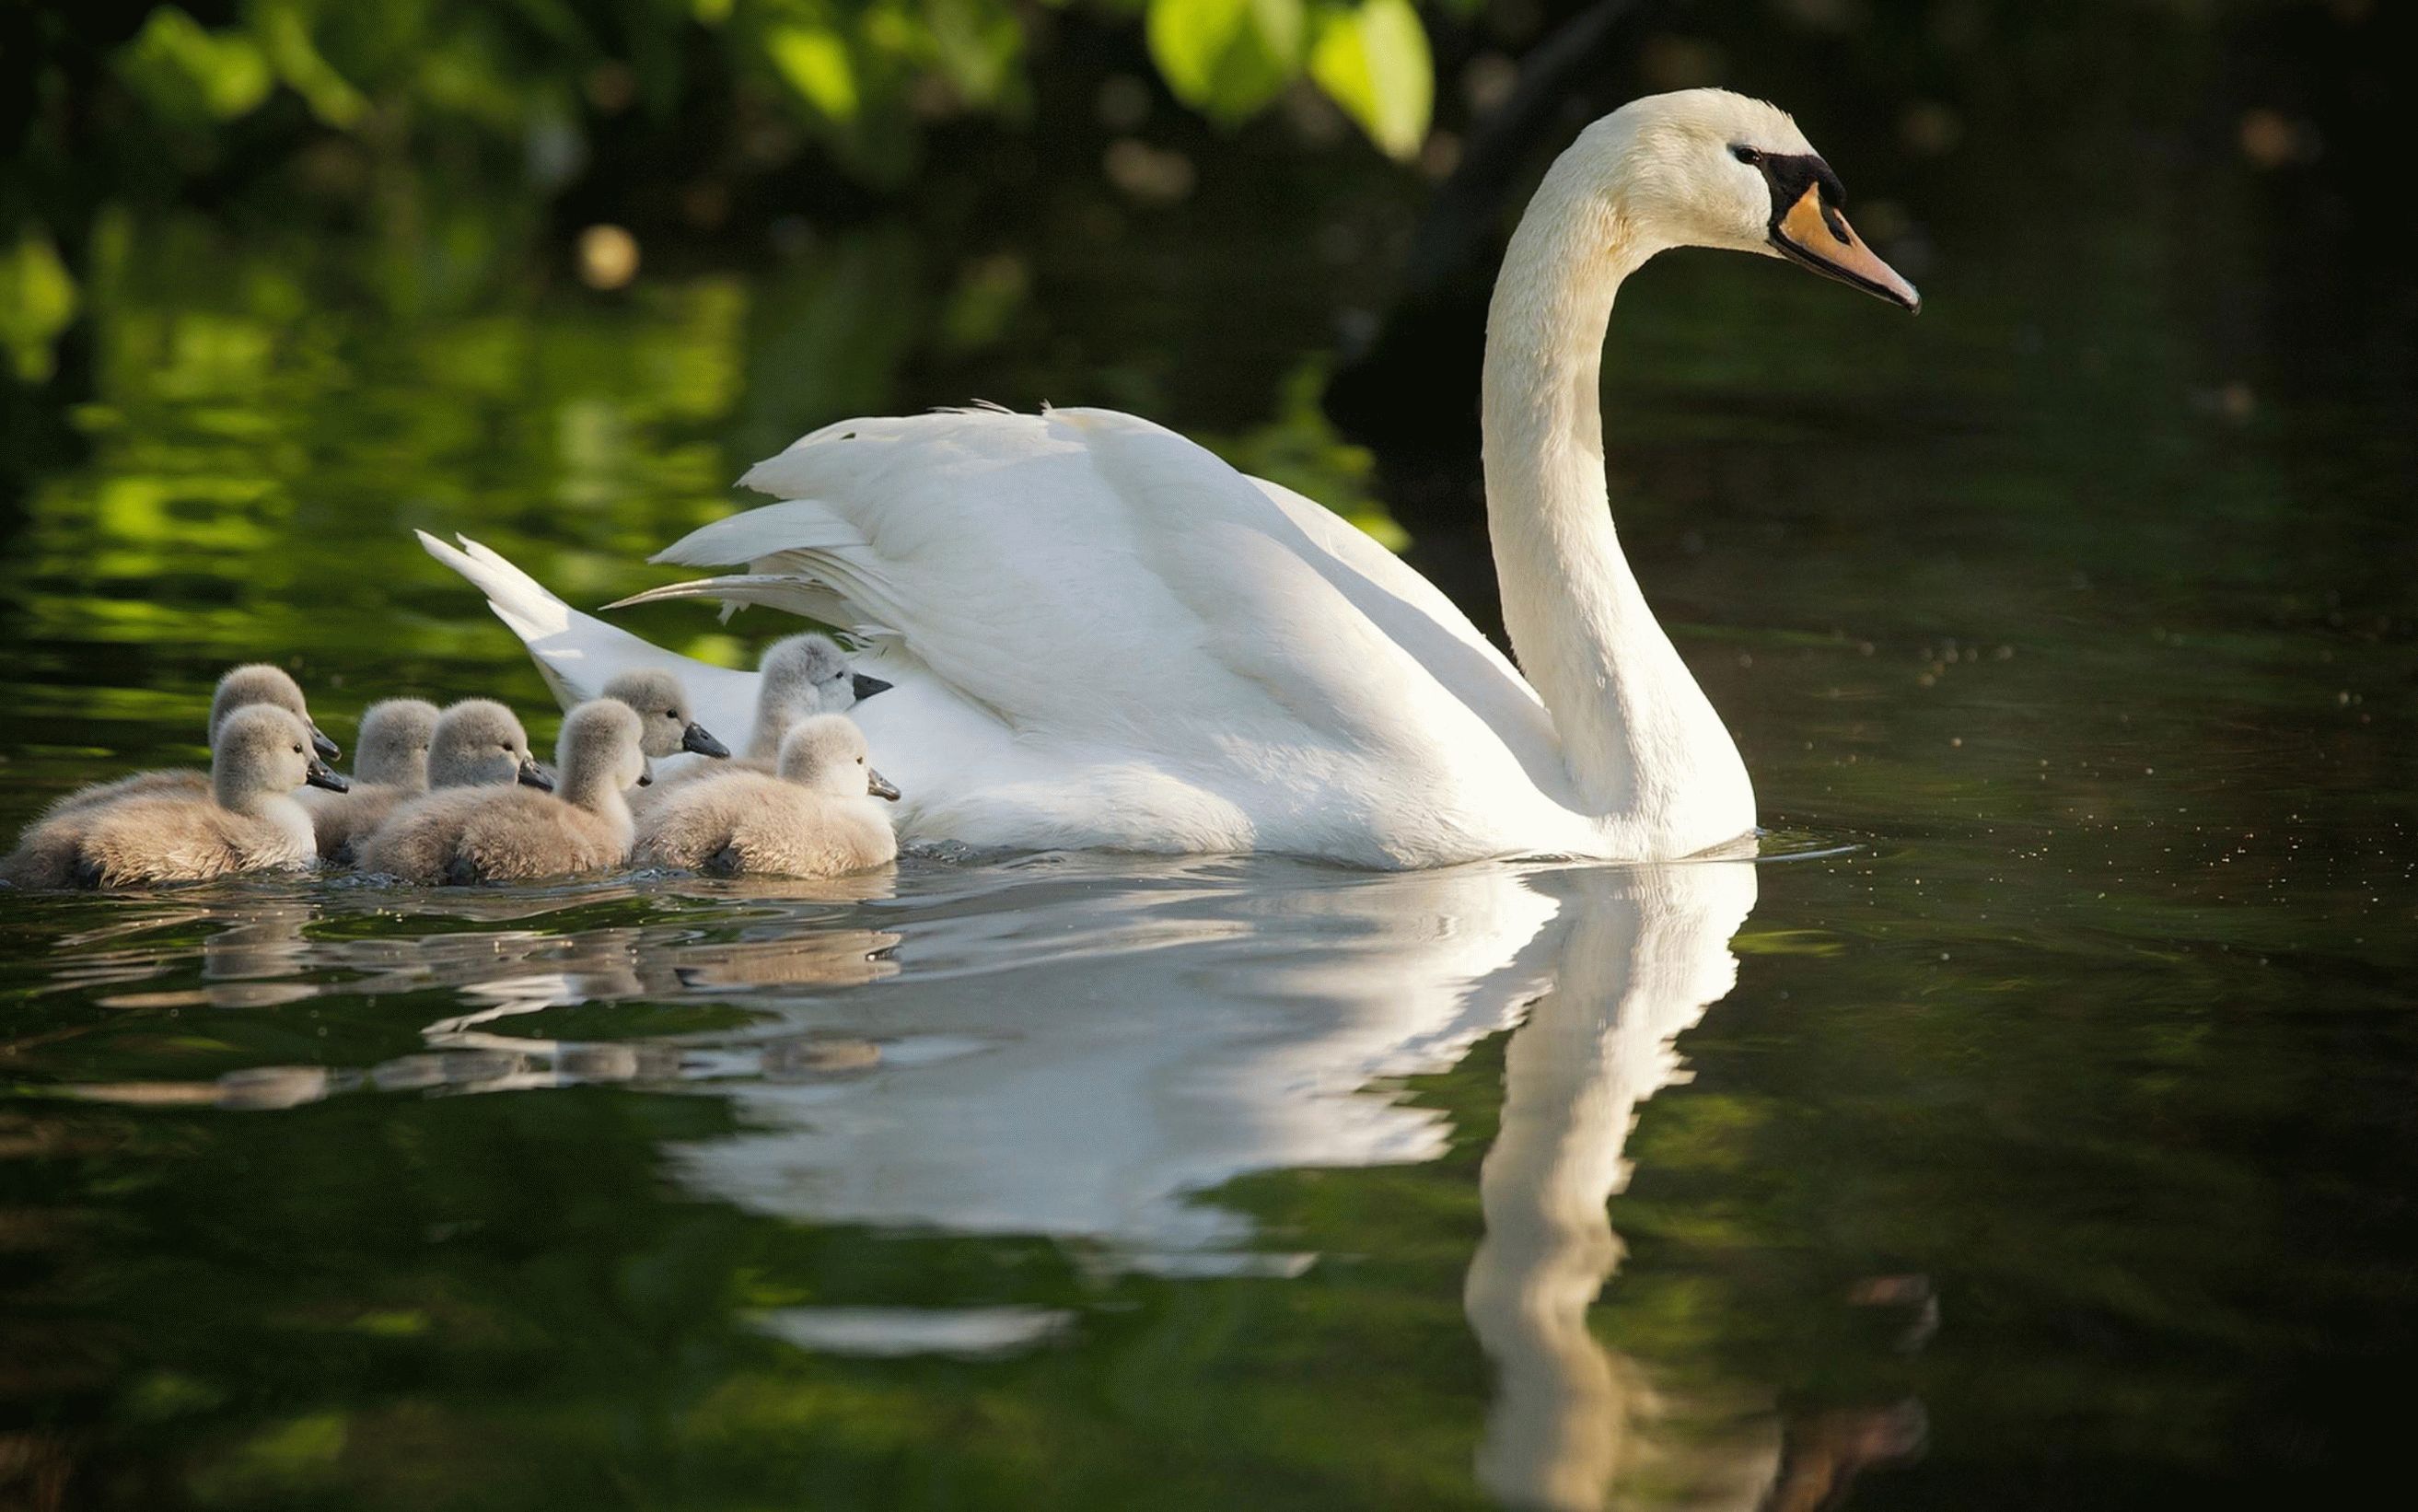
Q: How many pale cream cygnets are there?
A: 8